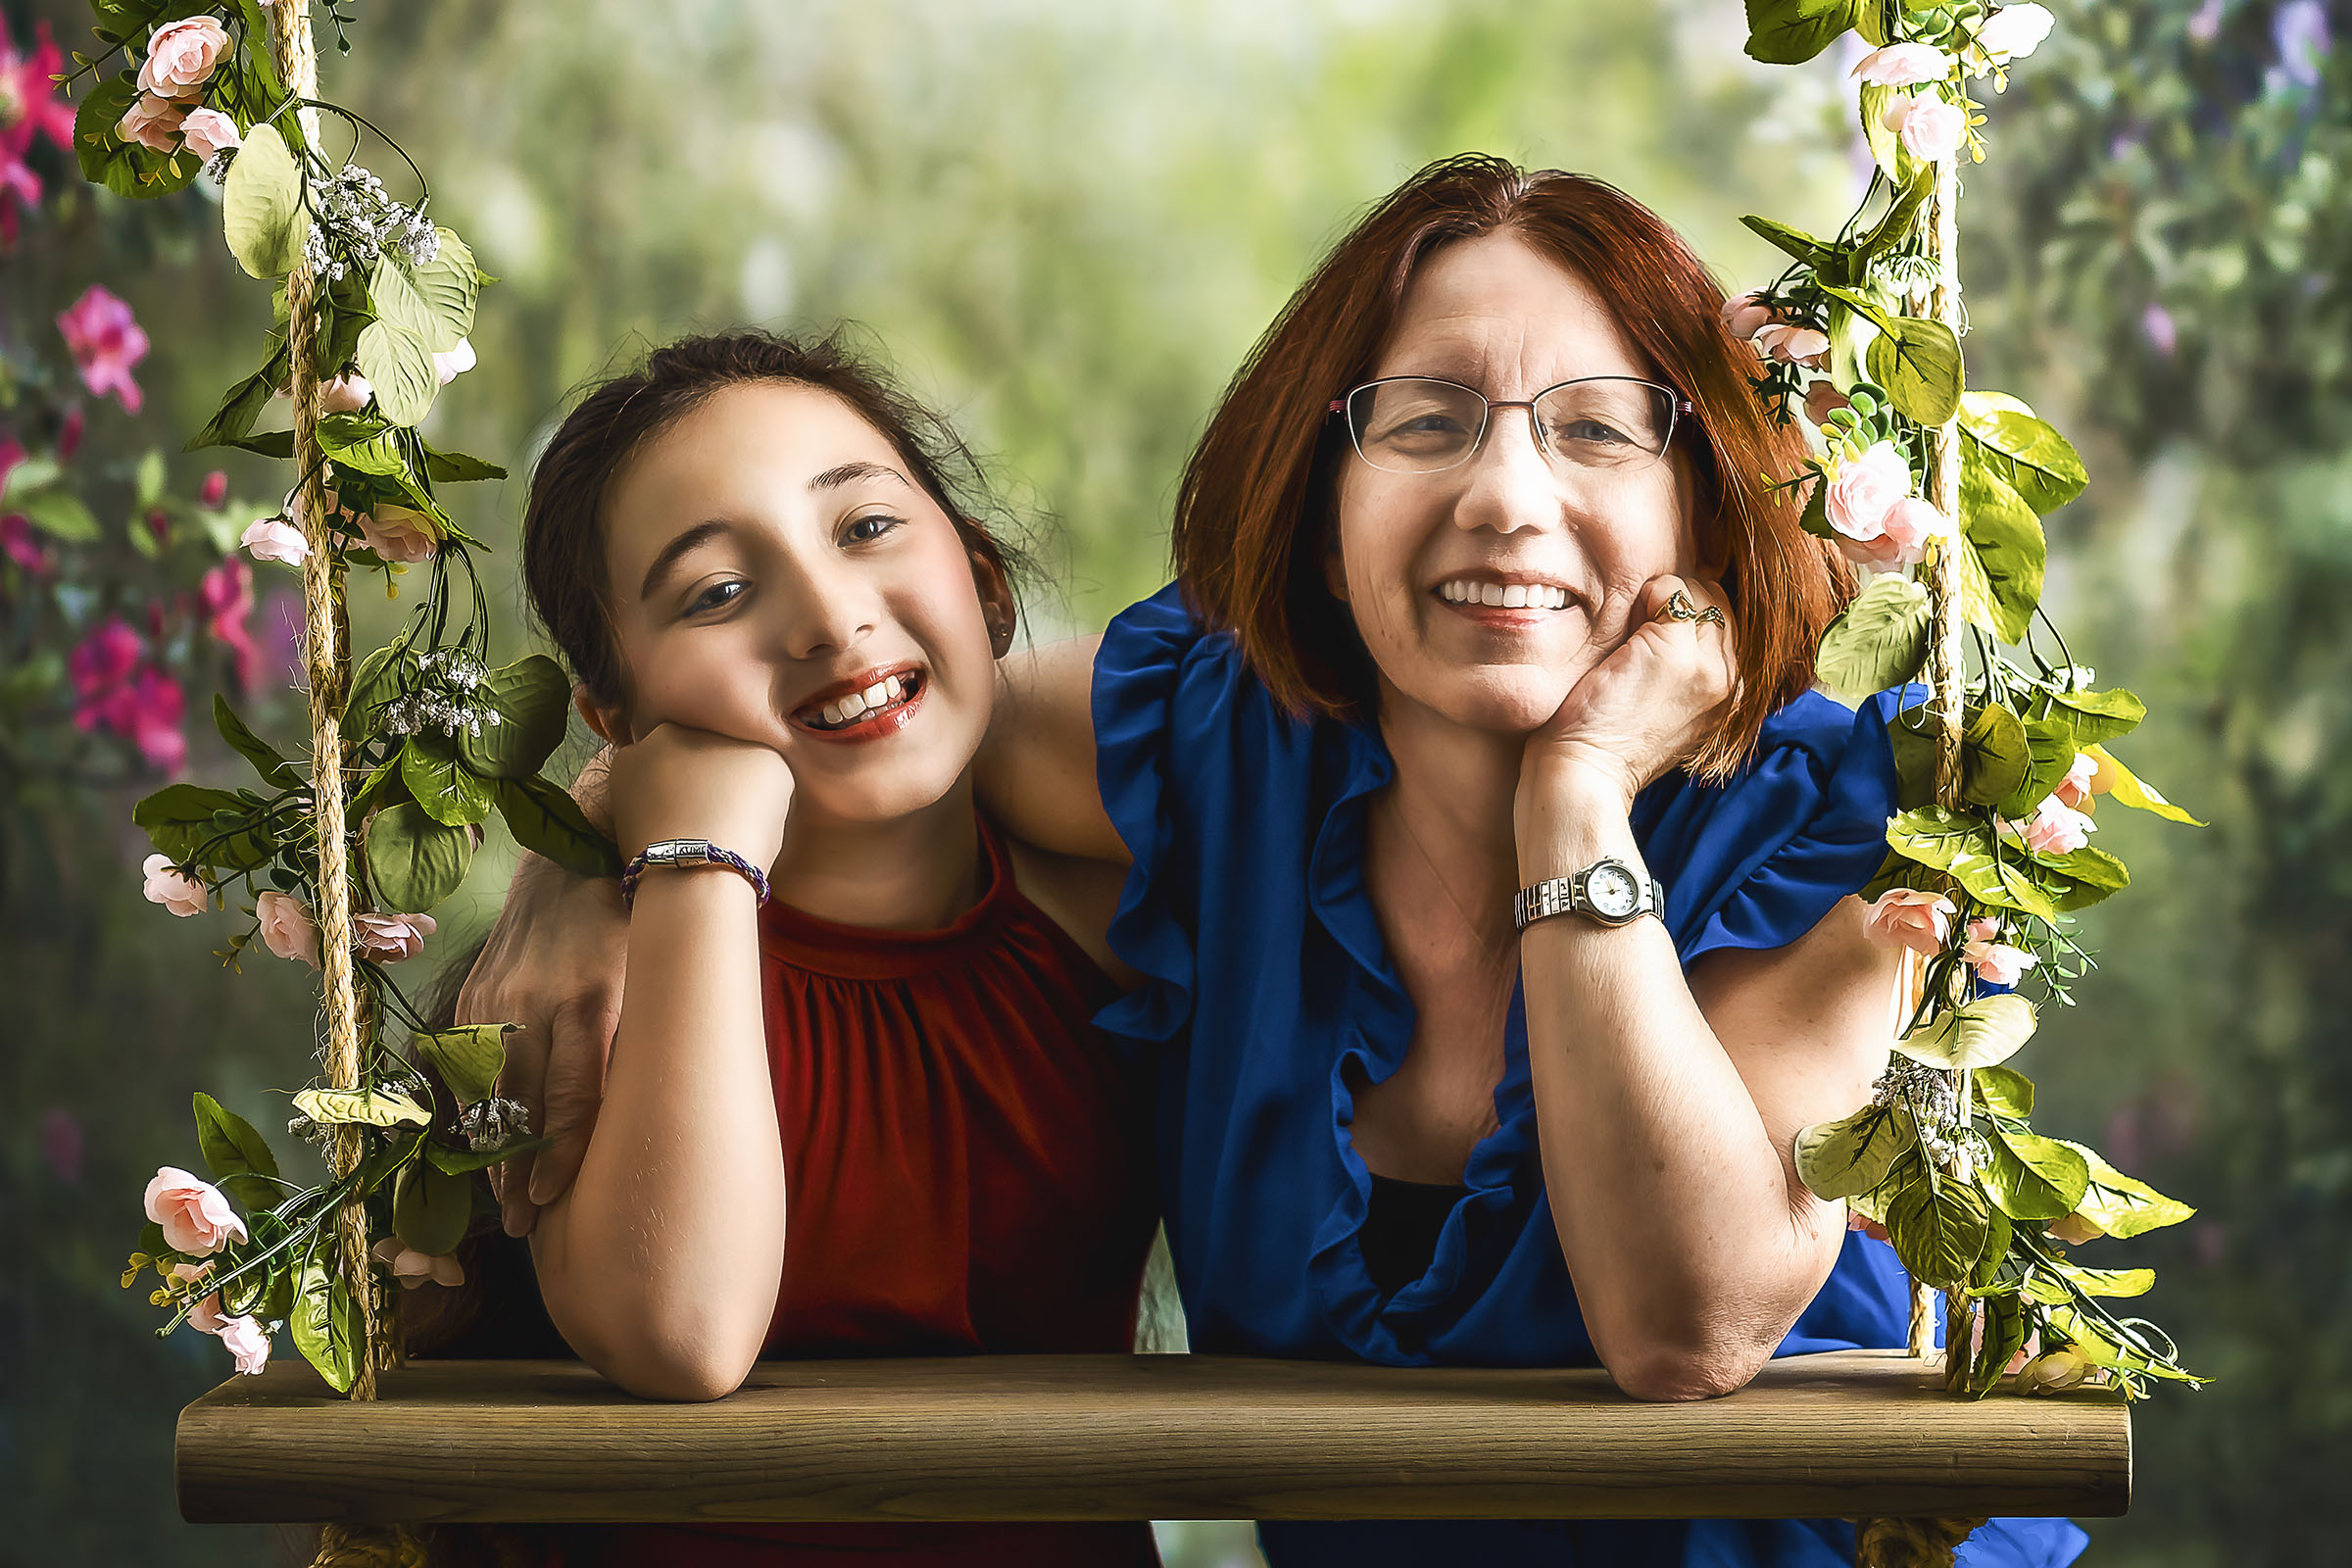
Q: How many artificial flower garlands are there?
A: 2